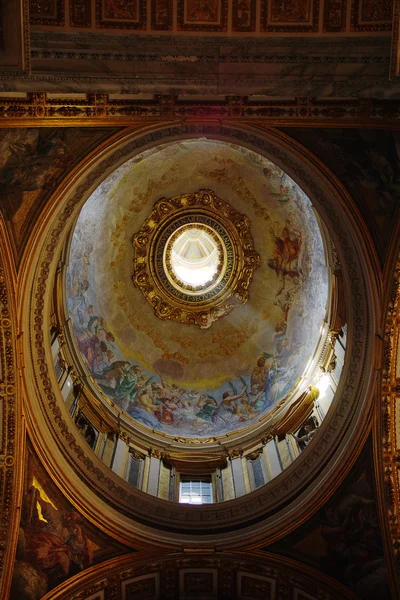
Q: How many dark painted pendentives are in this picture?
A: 4